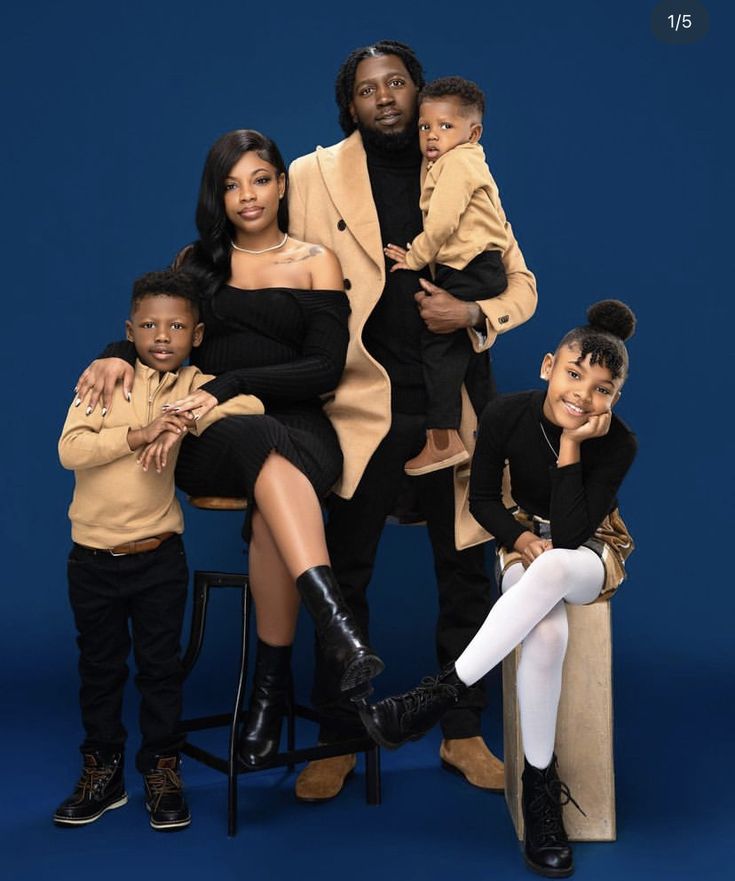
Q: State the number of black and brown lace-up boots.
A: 2